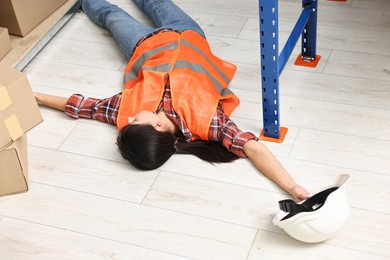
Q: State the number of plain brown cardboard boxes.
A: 4